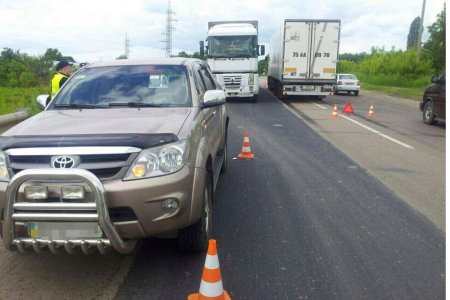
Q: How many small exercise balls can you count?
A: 0